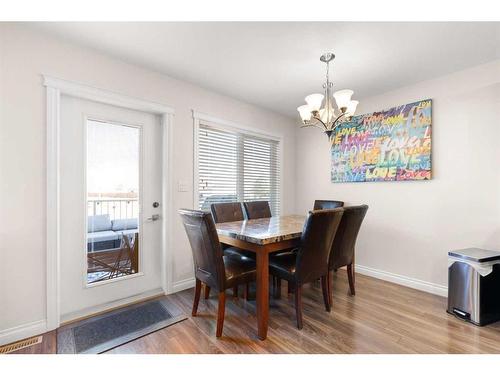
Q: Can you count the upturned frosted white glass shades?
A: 5